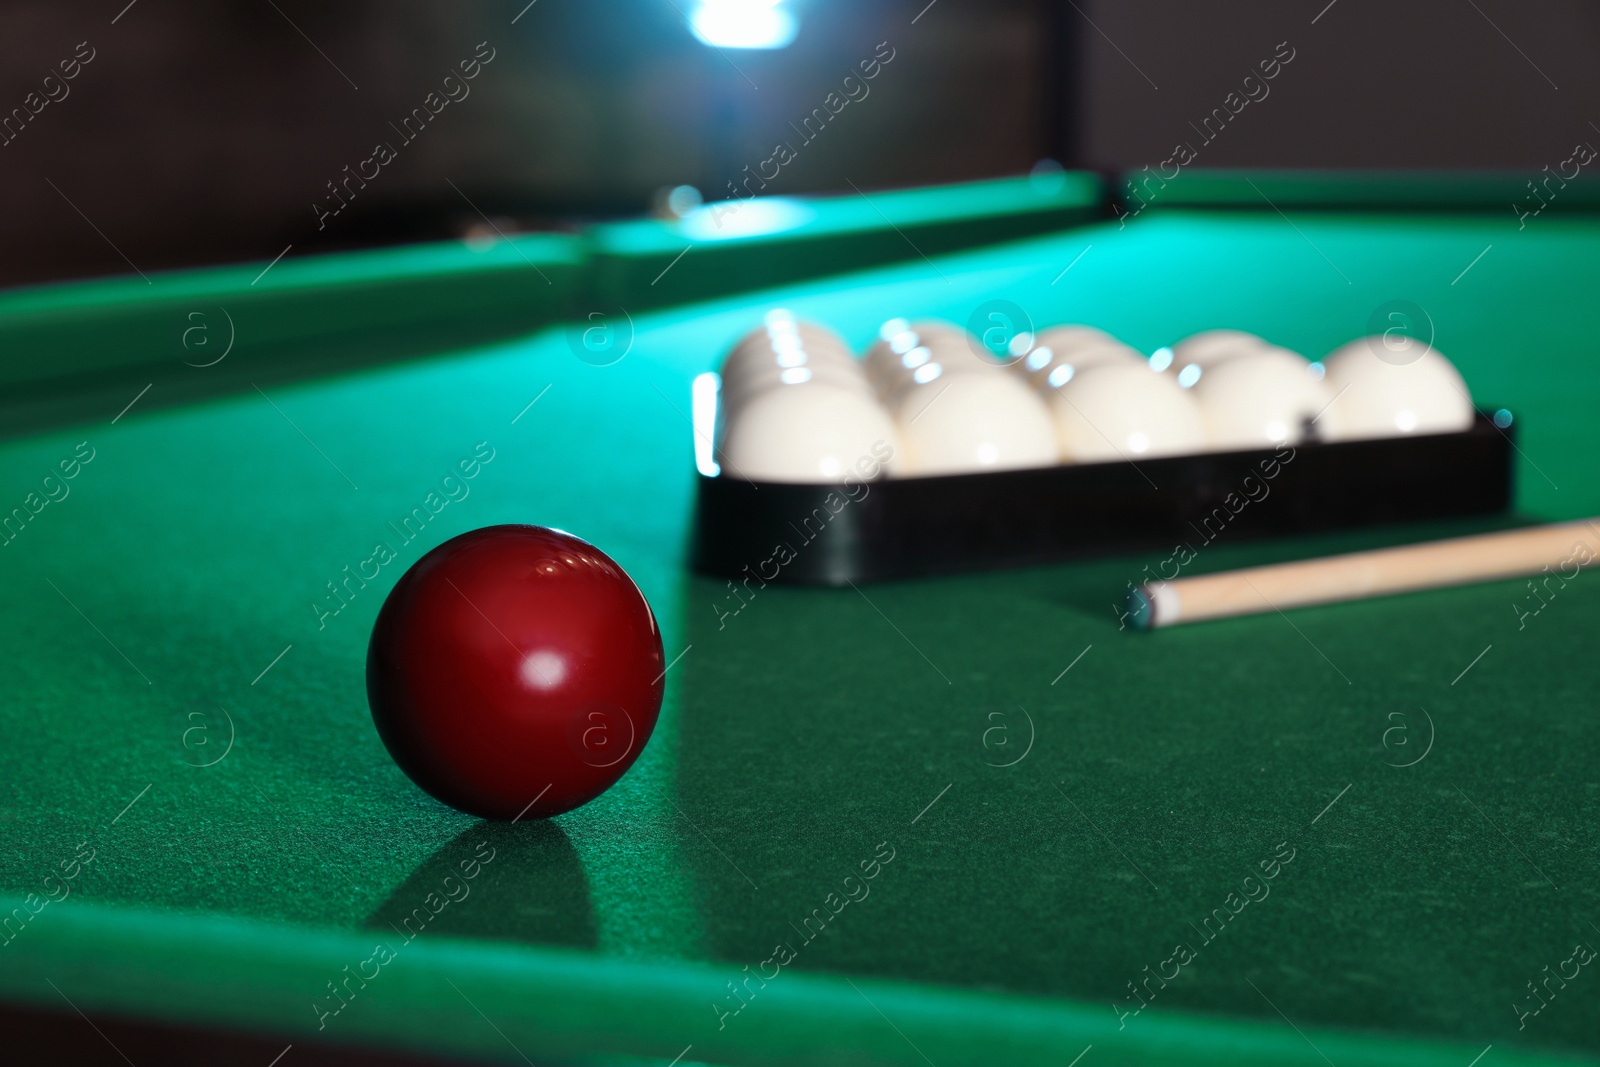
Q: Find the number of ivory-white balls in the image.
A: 15